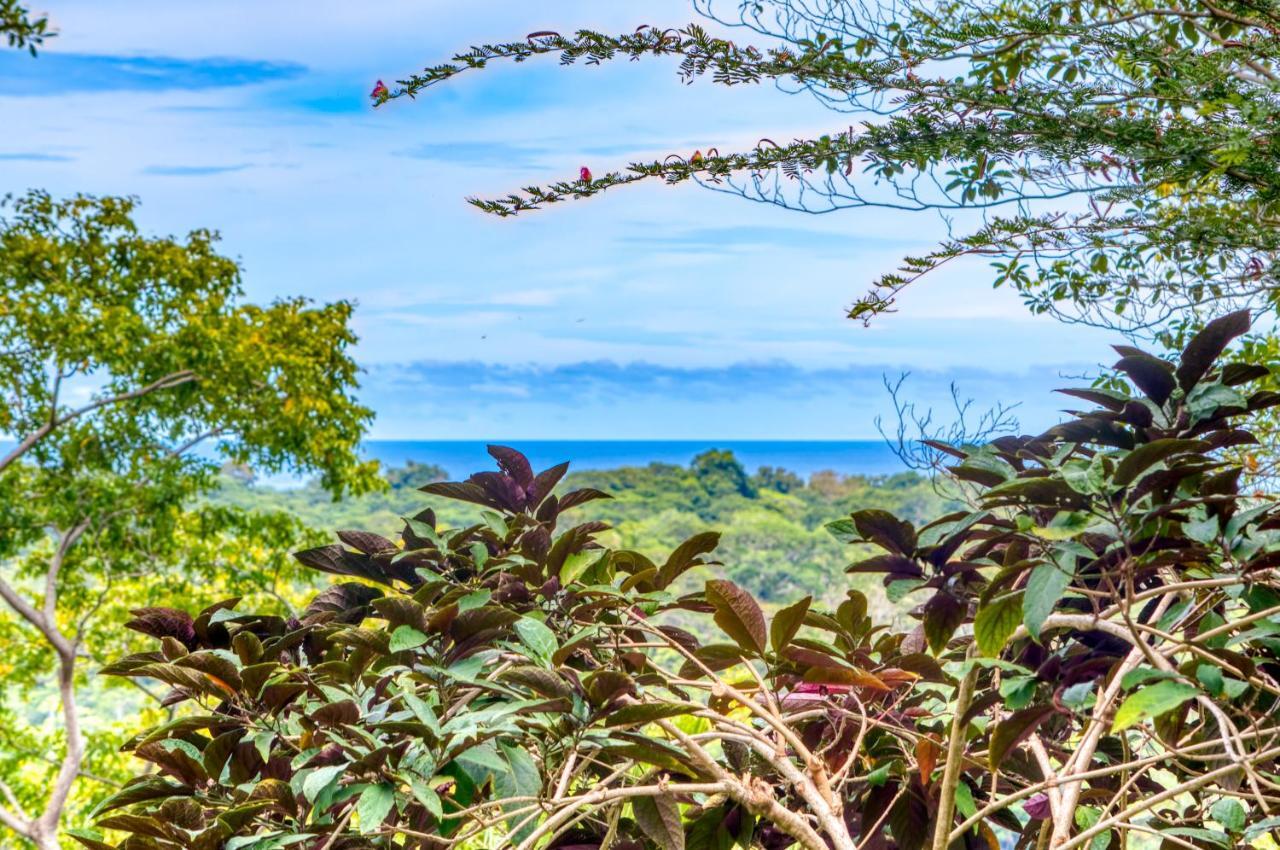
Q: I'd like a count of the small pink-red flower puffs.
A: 3